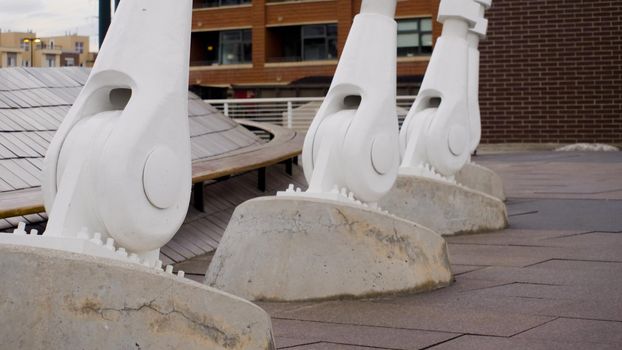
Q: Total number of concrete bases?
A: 4